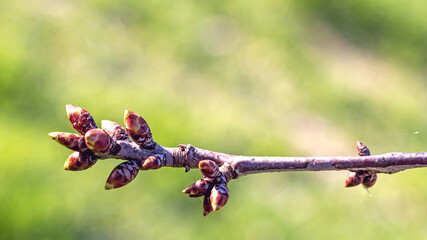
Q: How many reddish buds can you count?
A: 15